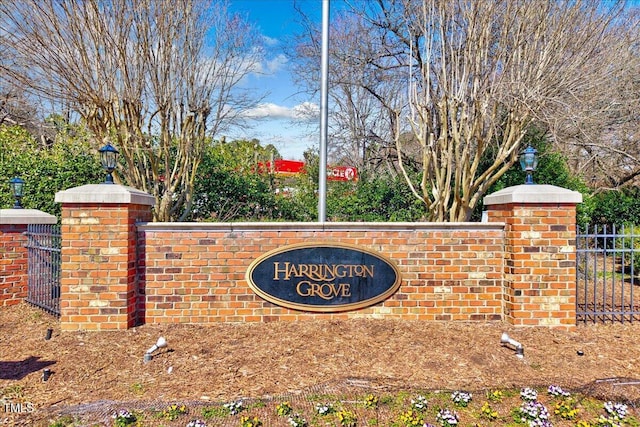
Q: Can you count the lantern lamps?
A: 3